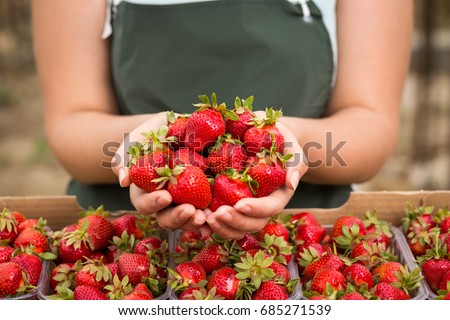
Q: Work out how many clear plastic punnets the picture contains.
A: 5